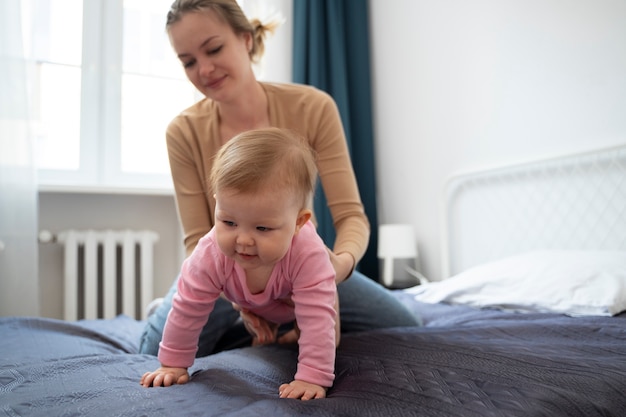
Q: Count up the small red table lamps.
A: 0